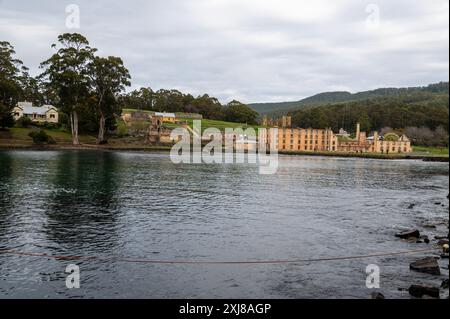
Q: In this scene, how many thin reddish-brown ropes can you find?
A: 1